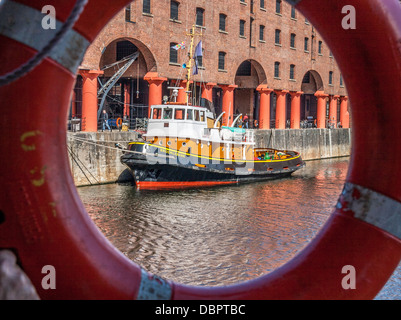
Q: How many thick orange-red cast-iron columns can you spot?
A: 11